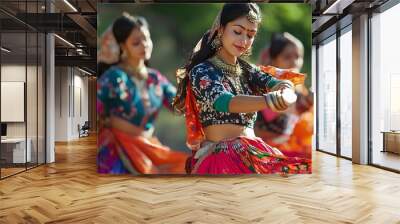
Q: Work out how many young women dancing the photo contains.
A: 3